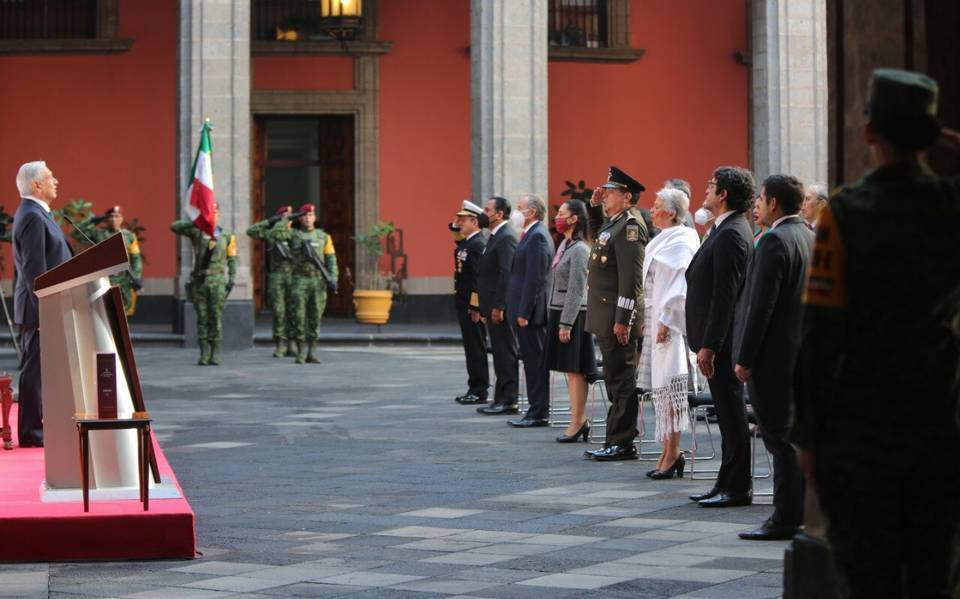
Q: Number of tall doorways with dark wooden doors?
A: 1